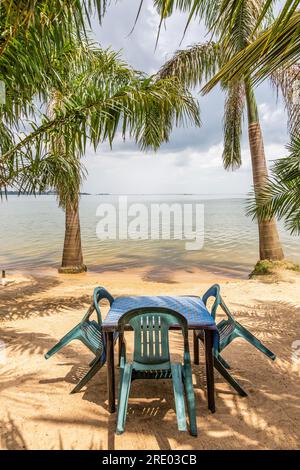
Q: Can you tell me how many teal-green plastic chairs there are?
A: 3